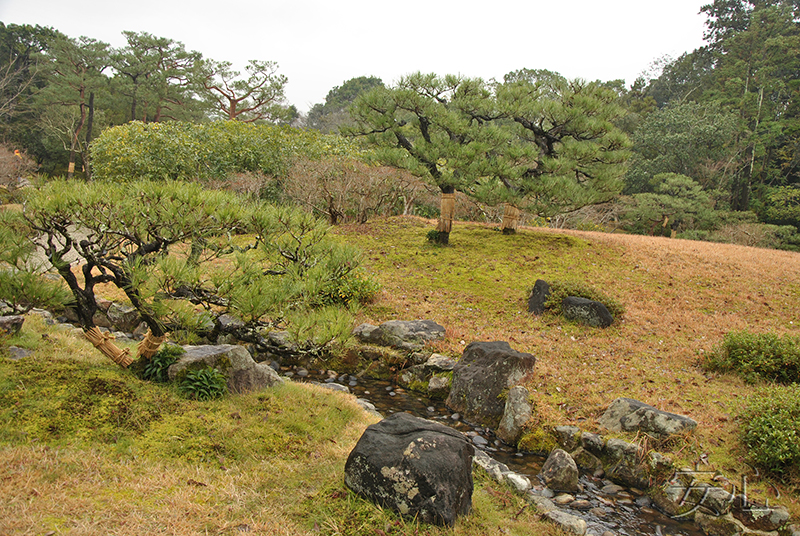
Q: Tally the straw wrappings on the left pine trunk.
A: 2